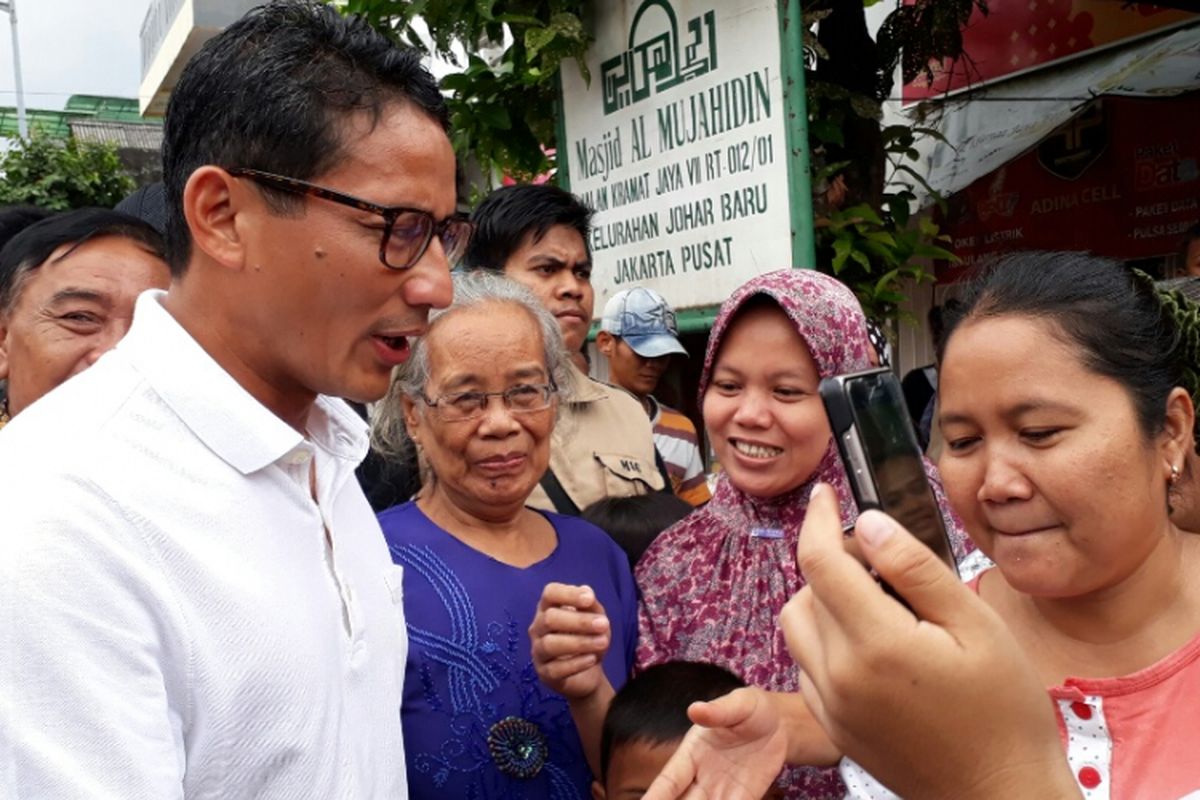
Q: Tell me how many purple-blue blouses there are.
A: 1